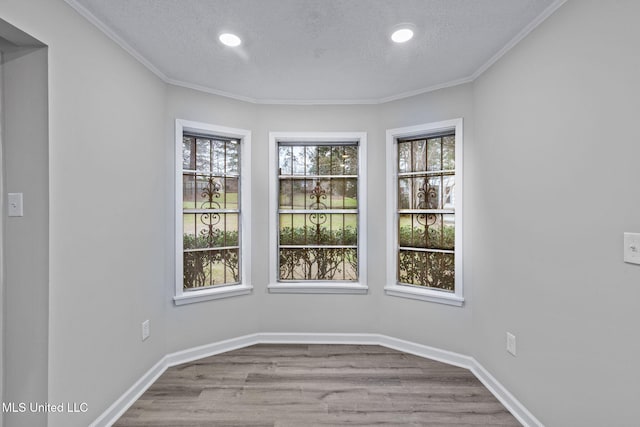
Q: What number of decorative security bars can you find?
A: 3